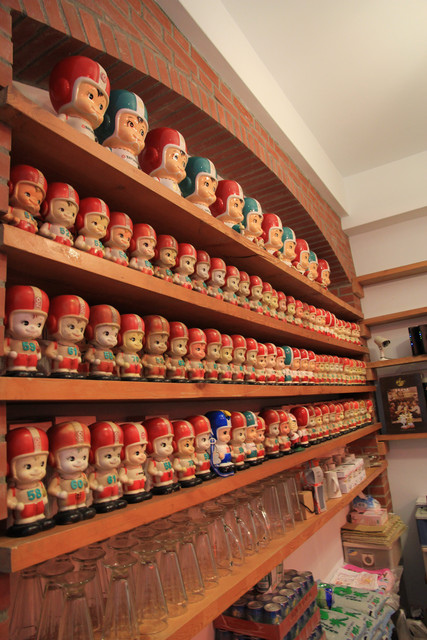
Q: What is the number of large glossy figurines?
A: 11